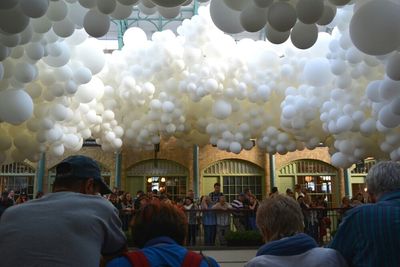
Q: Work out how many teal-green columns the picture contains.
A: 5